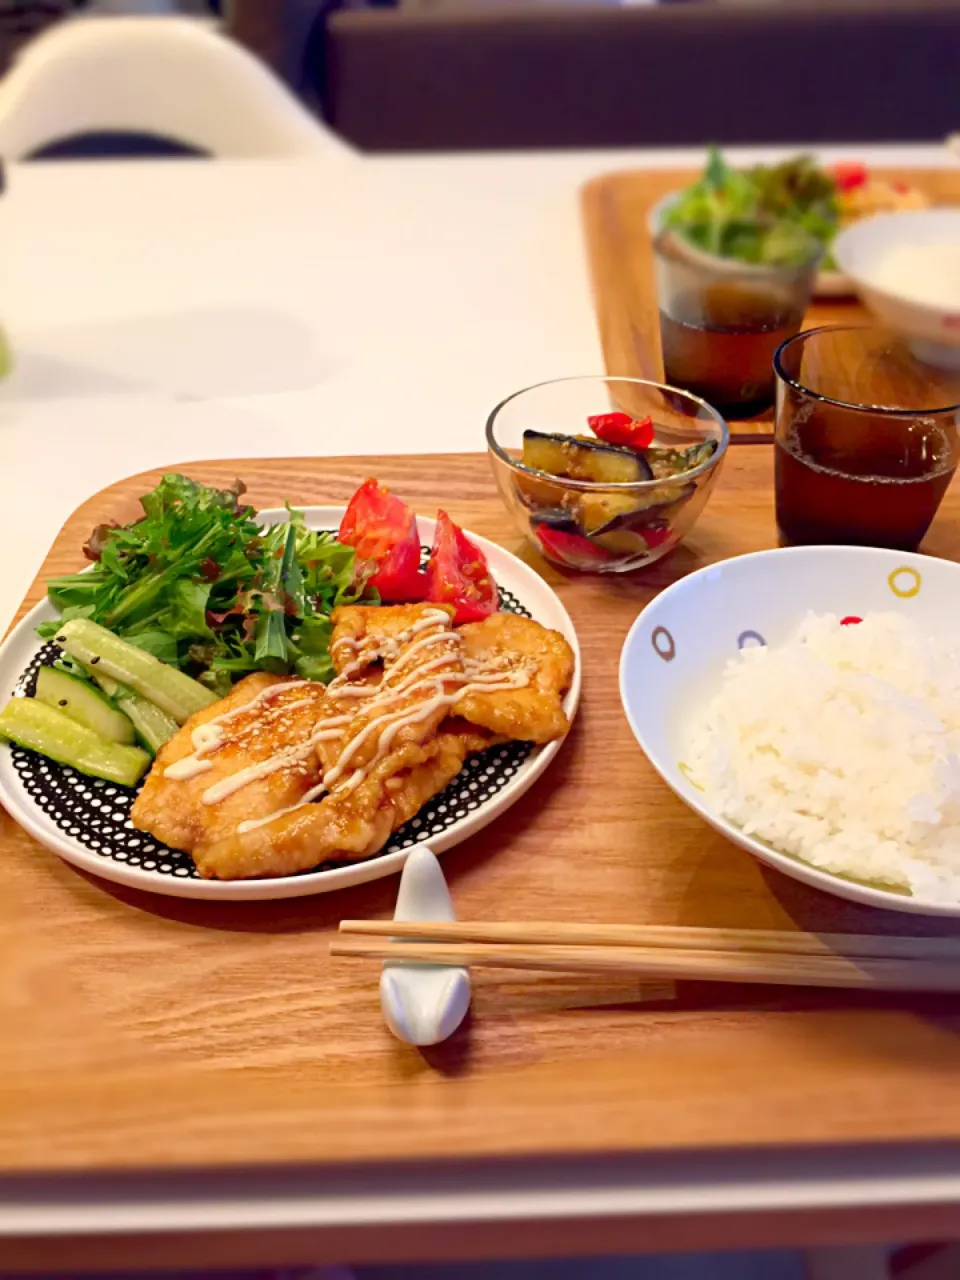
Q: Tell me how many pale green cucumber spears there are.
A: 4